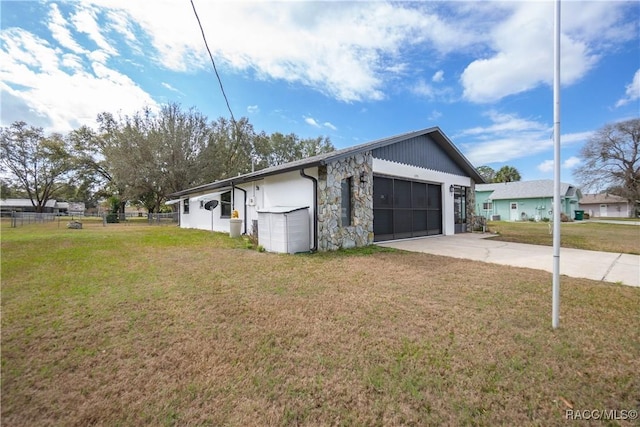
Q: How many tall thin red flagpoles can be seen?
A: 0